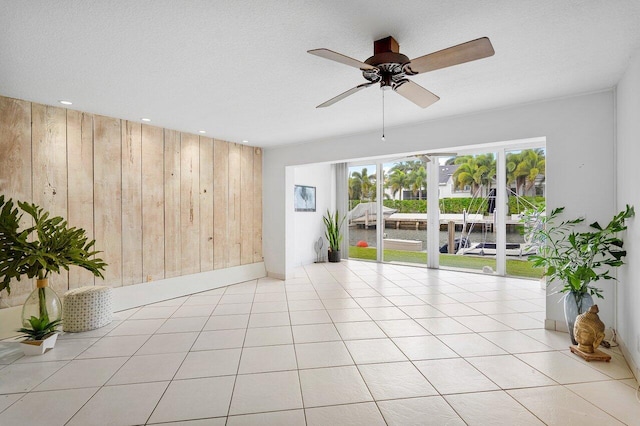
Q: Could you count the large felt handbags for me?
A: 0